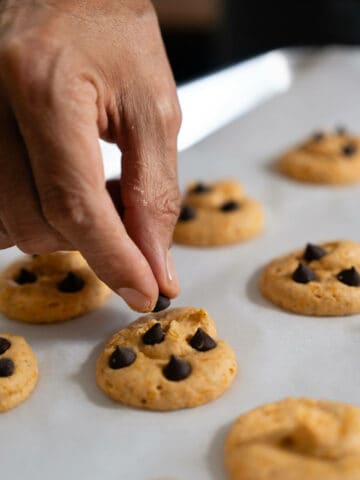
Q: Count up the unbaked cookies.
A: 7